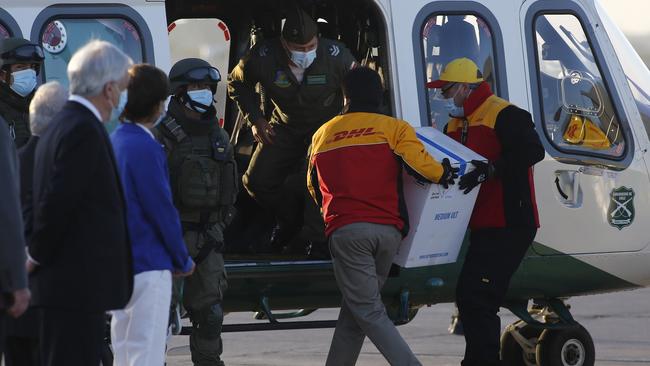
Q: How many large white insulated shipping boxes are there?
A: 1